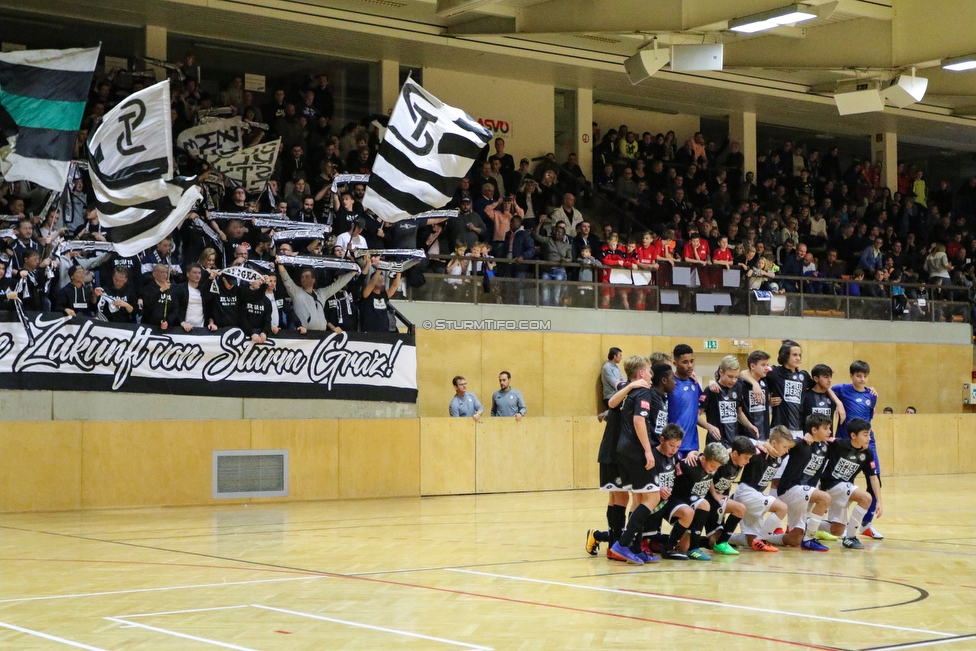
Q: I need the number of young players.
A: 15